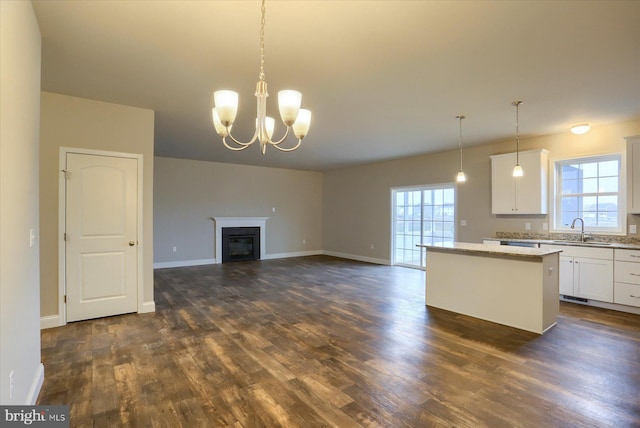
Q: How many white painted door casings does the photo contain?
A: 2